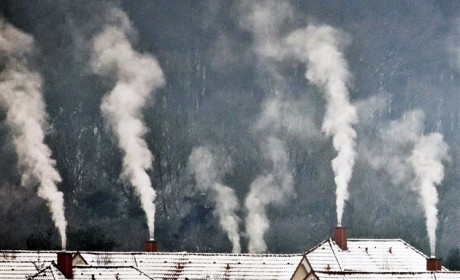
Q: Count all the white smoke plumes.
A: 6